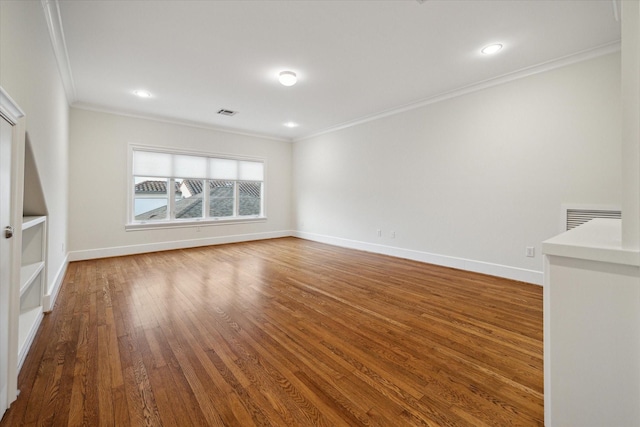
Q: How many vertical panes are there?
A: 4